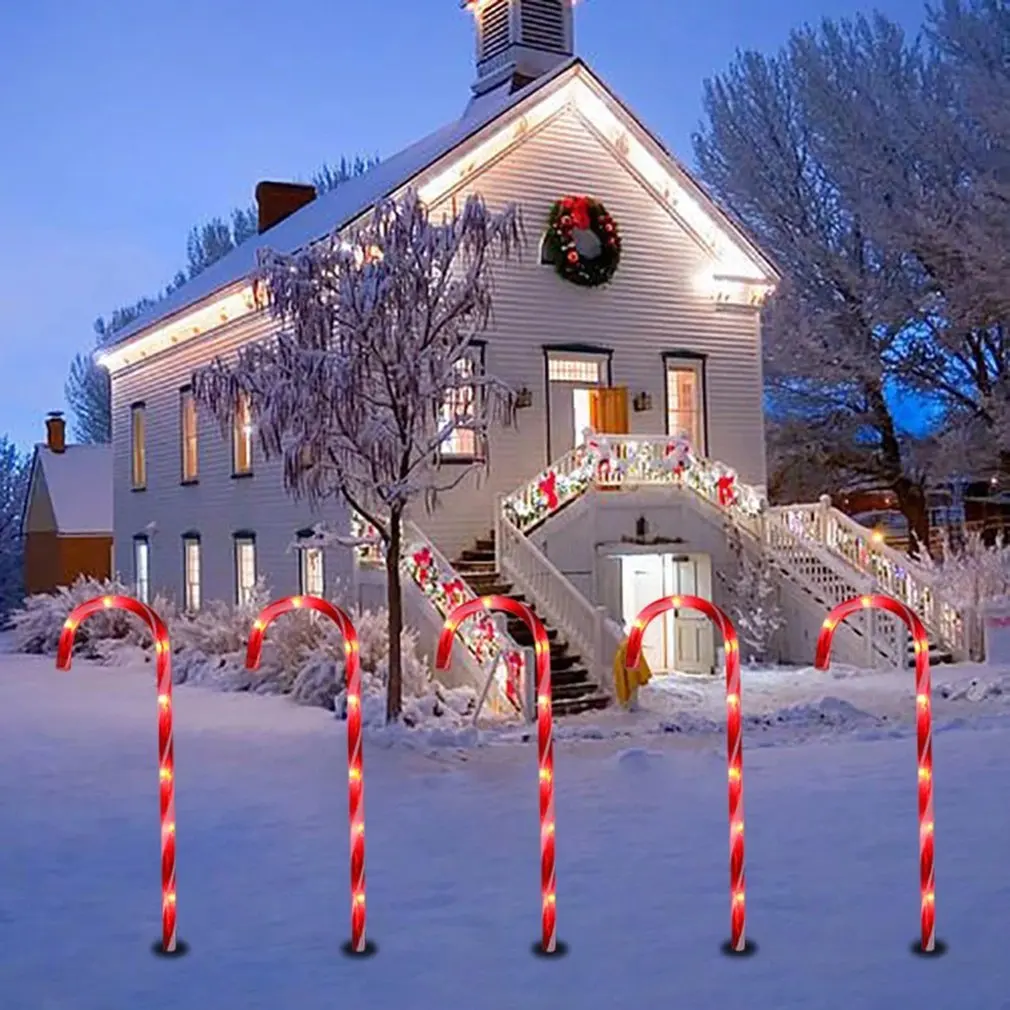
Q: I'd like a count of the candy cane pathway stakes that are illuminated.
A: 5